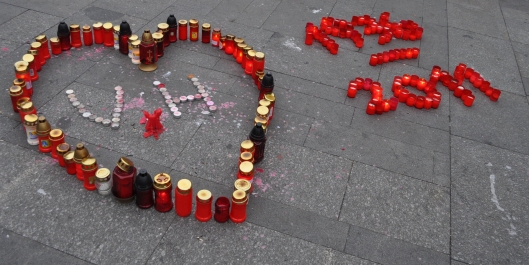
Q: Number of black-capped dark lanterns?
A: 6